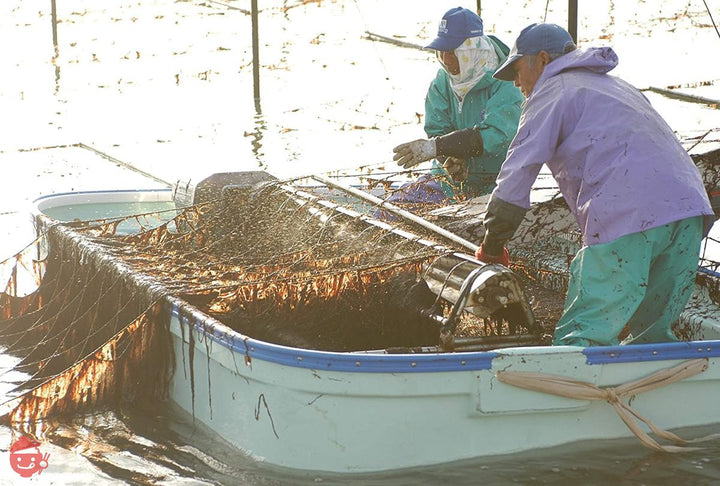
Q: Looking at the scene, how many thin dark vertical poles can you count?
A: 4